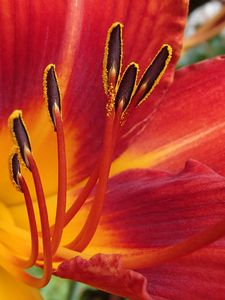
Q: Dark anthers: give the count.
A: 6